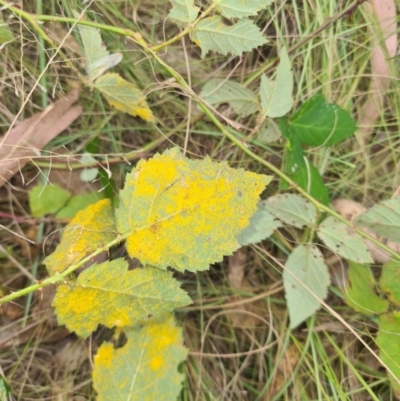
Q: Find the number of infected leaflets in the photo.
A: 5